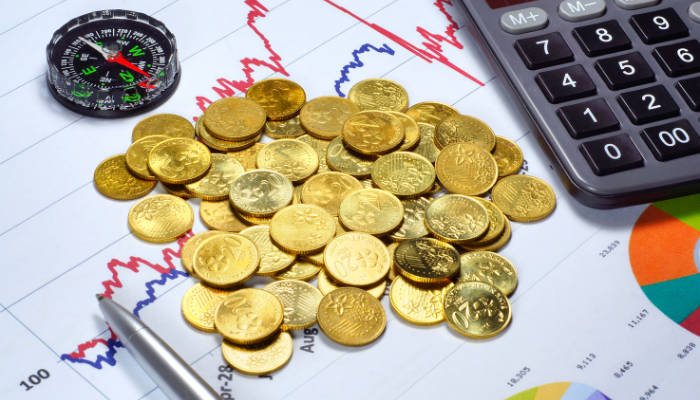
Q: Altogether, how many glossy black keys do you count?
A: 11